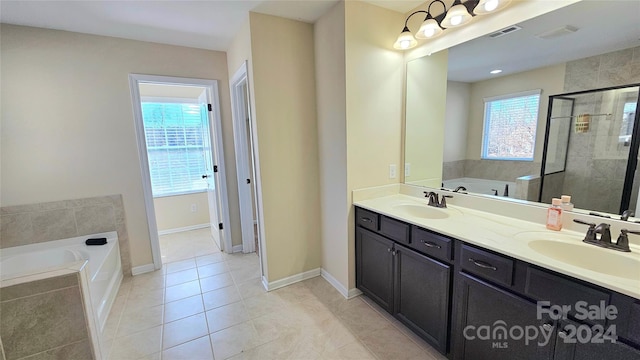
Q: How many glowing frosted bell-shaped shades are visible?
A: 4